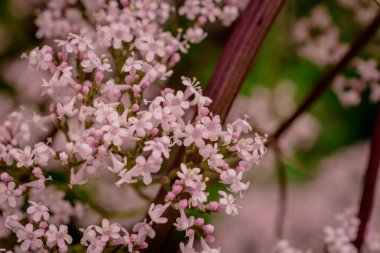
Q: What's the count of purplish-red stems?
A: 3